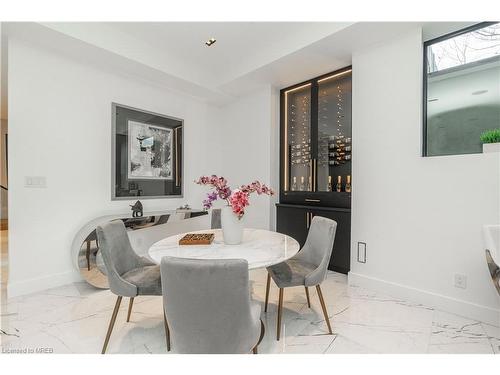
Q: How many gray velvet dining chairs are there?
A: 4